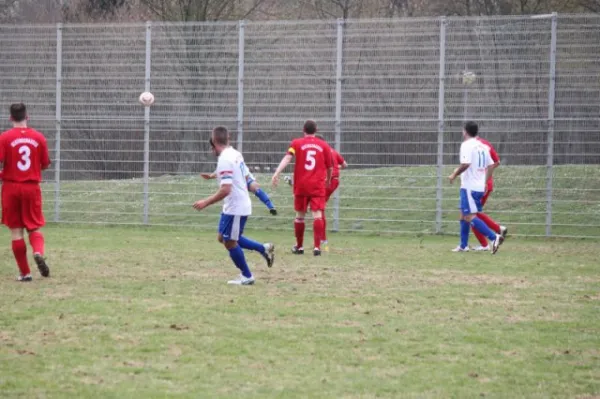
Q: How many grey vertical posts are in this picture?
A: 6